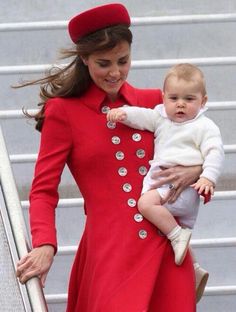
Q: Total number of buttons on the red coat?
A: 12